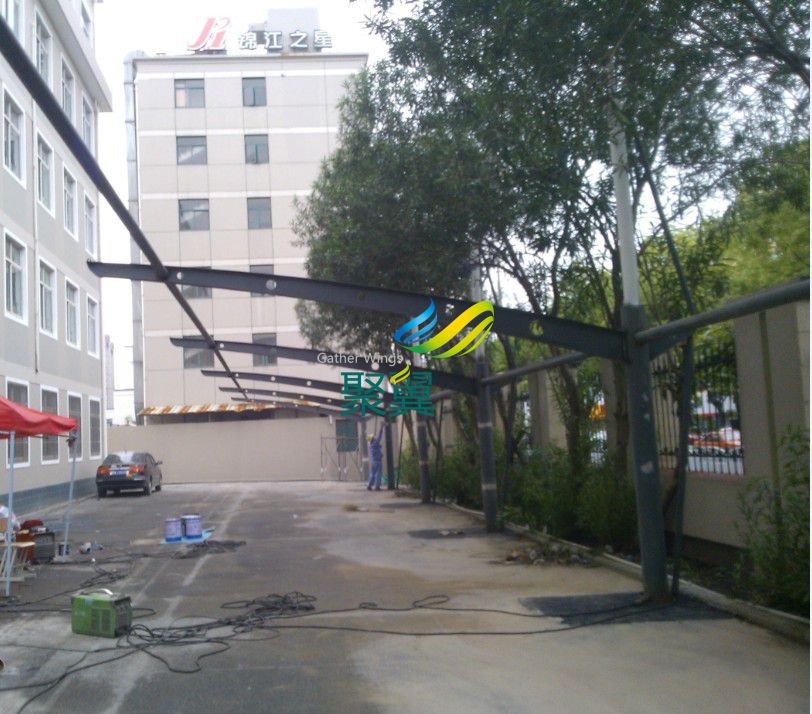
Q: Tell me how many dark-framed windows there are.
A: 10